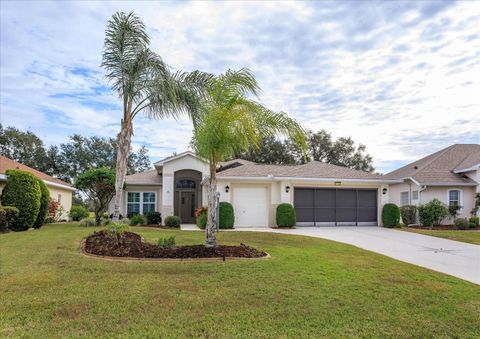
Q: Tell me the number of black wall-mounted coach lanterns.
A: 3